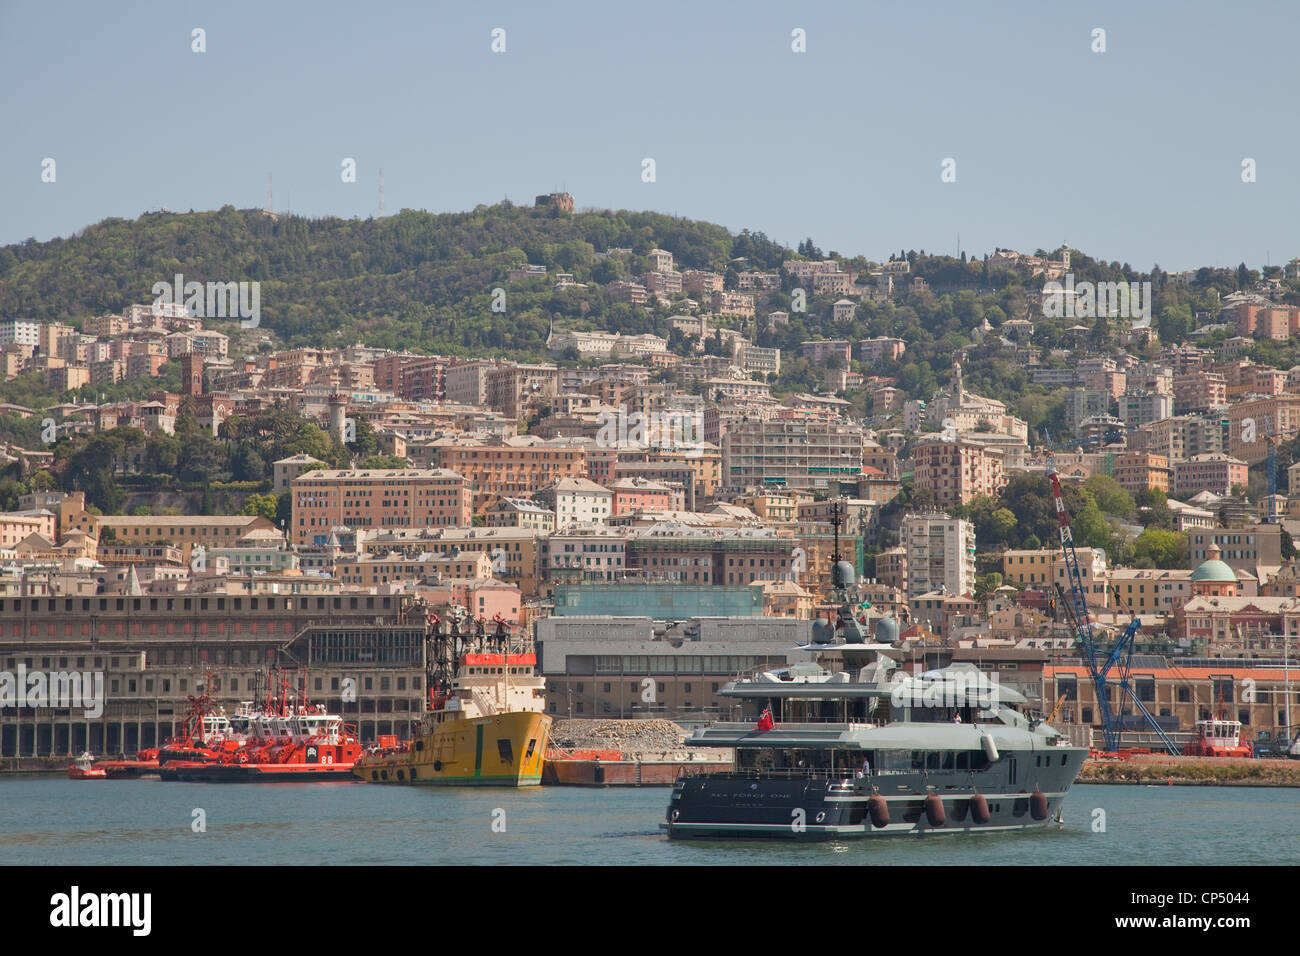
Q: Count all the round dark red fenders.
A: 4